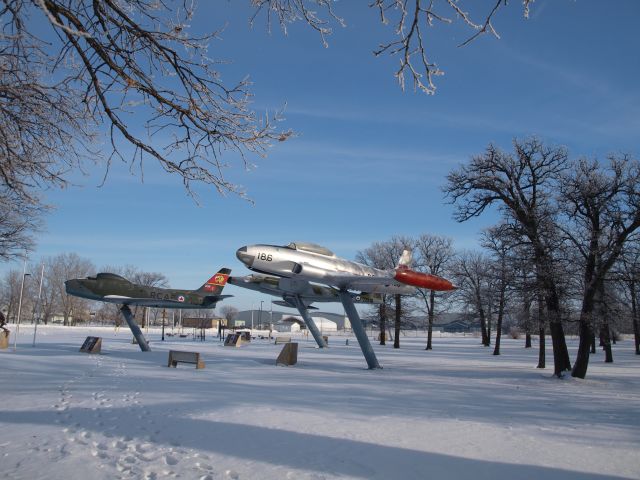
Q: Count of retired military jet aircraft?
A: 3